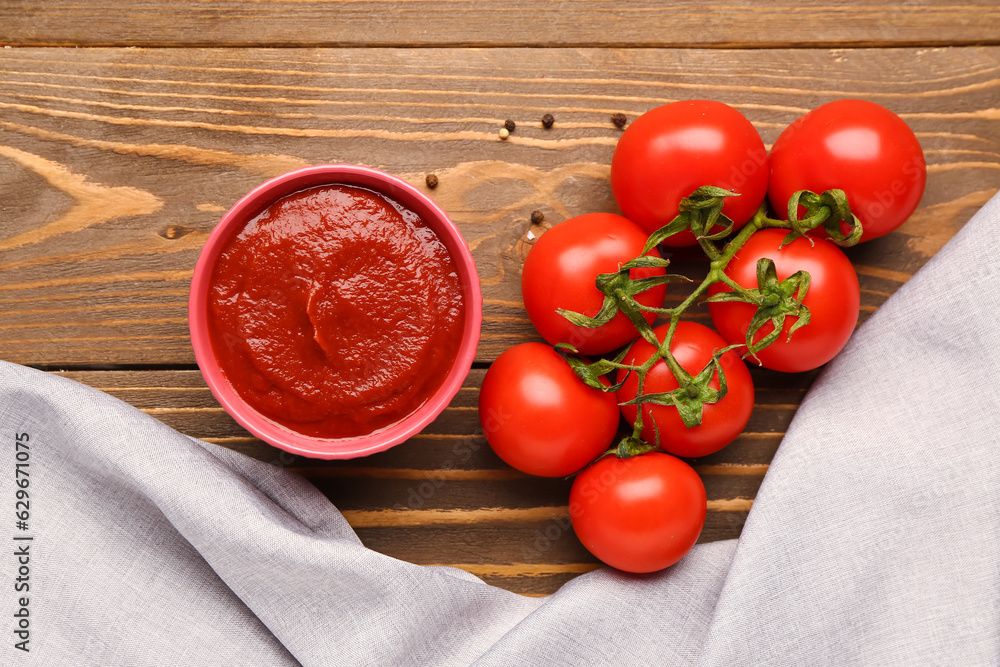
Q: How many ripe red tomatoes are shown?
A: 7